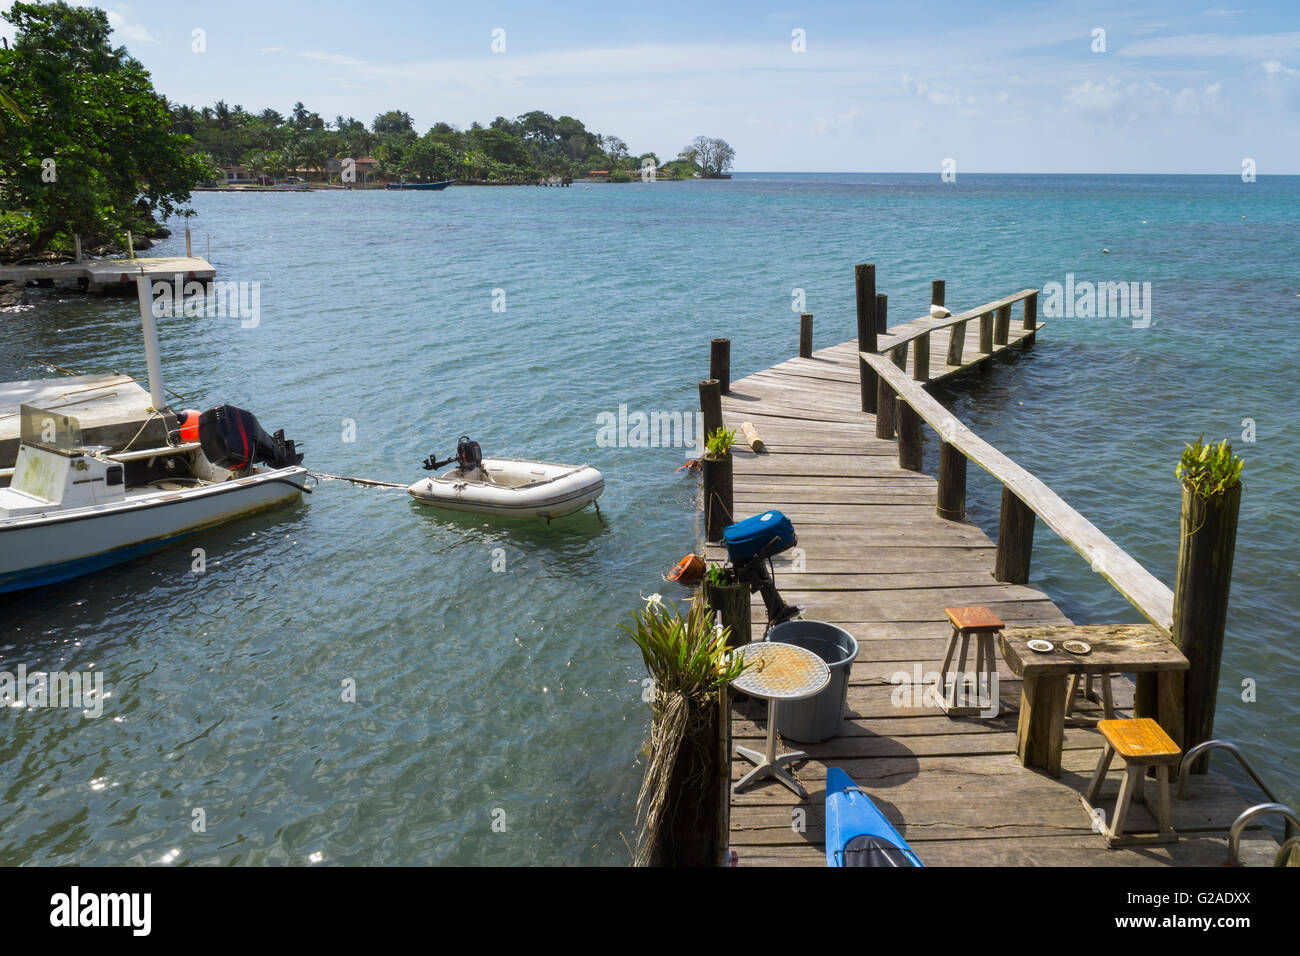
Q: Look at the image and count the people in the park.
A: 0